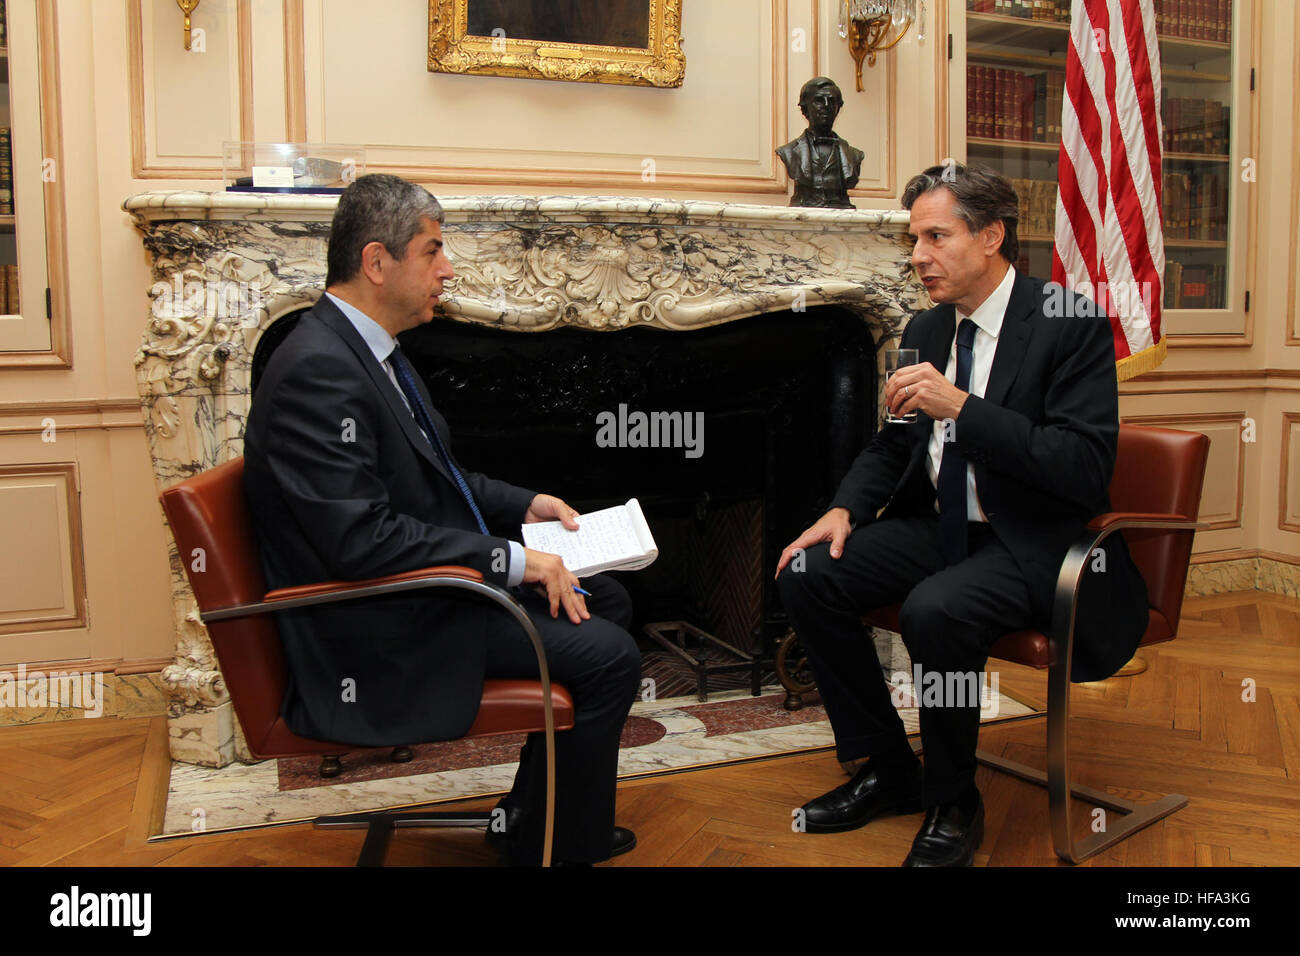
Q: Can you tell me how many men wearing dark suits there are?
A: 2